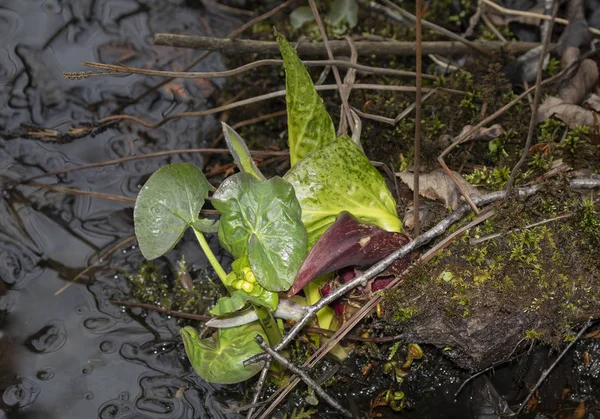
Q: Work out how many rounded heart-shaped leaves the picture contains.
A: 3